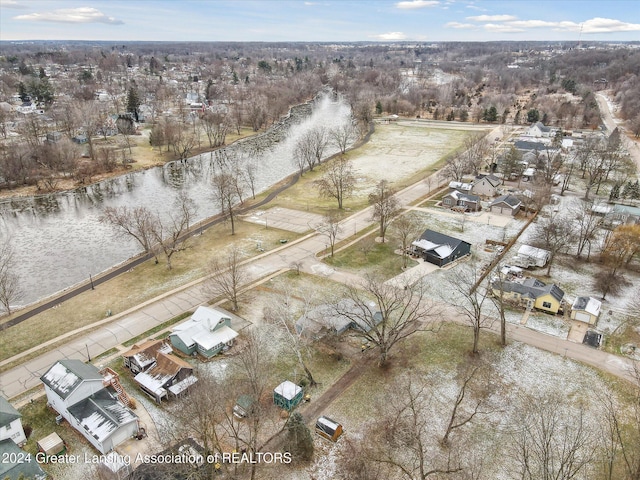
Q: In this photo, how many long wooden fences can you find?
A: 1